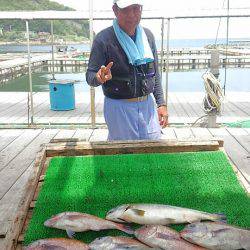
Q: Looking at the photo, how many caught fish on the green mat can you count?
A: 6